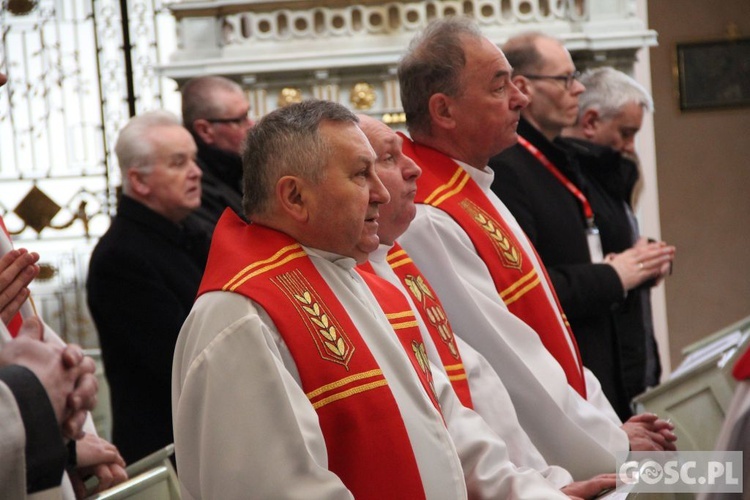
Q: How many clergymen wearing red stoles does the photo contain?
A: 3